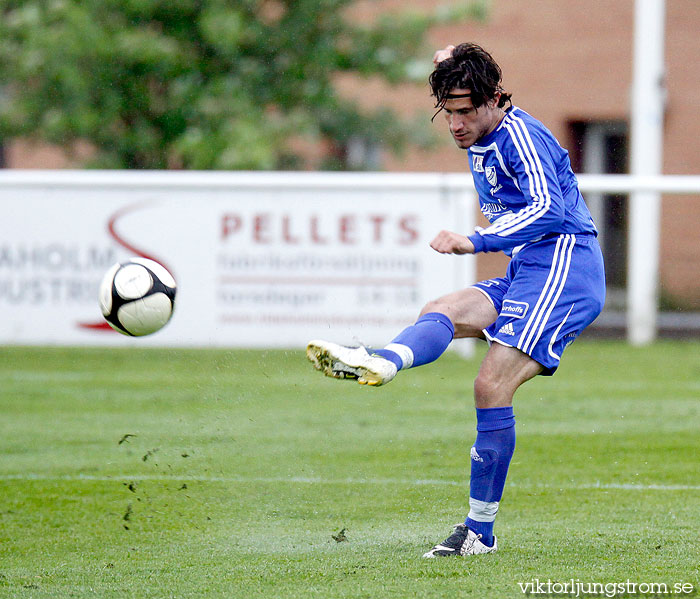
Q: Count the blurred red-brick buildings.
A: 1